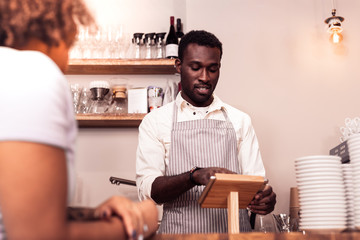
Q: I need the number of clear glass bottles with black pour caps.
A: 3